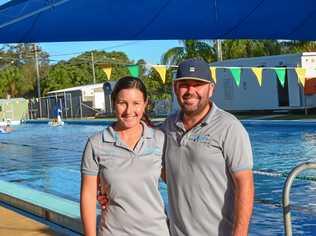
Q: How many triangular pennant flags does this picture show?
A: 8